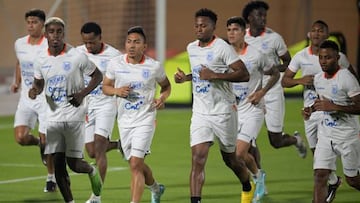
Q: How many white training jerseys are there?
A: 9